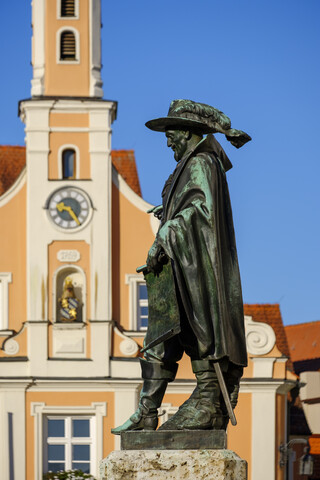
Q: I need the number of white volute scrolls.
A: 3